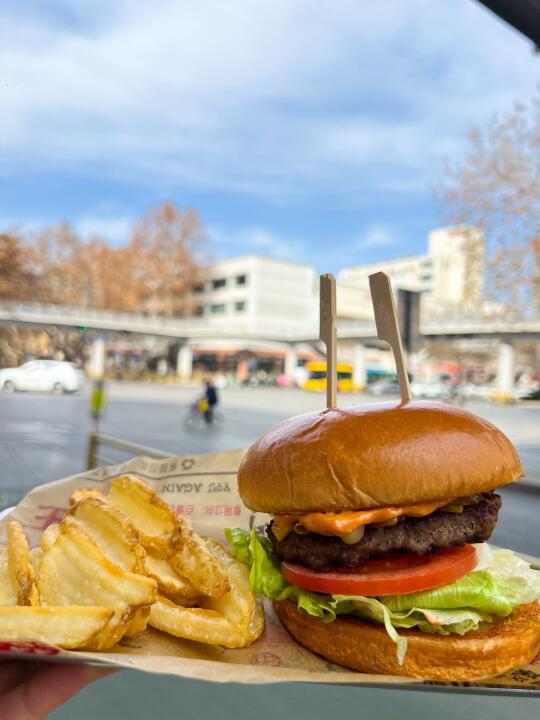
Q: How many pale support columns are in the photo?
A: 5